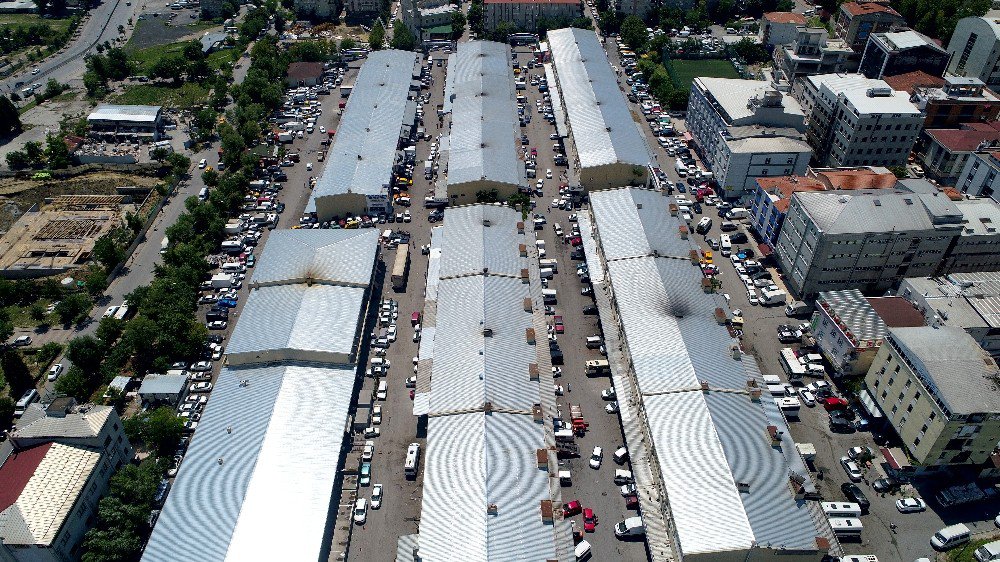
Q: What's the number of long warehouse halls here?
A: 6